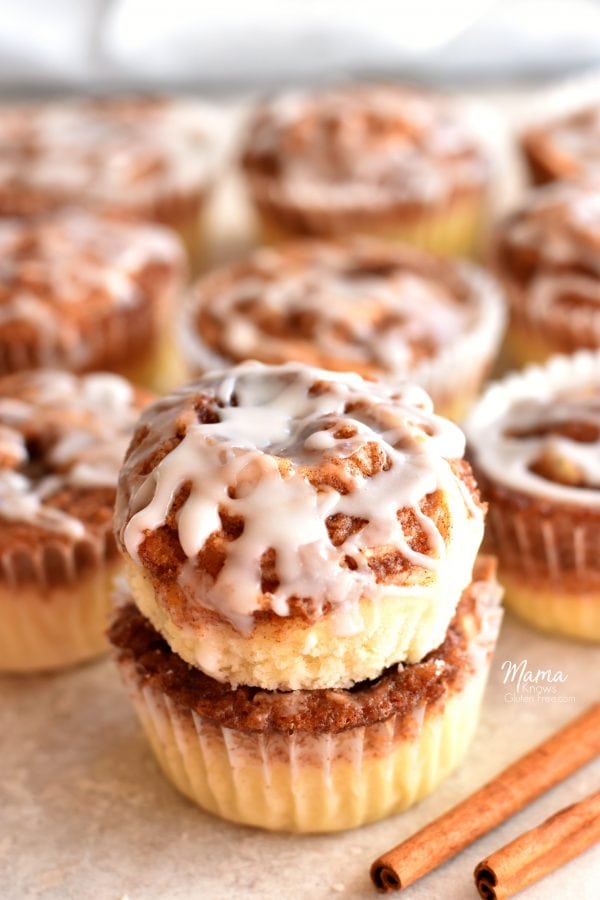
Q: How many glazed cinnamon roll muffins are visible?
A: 10